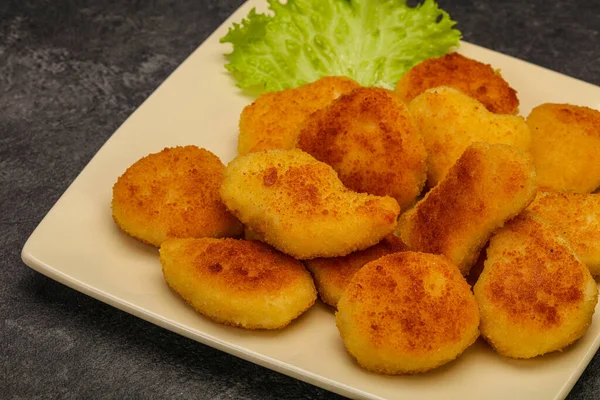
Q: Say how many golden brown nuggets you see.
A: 13